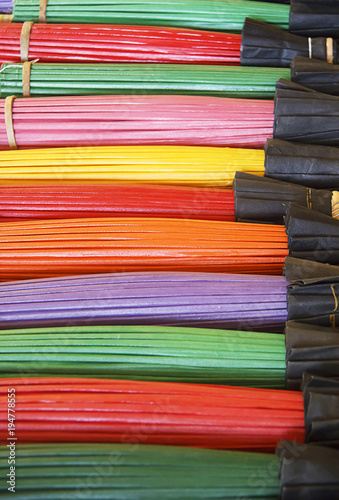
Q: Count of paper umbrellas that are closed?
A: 11